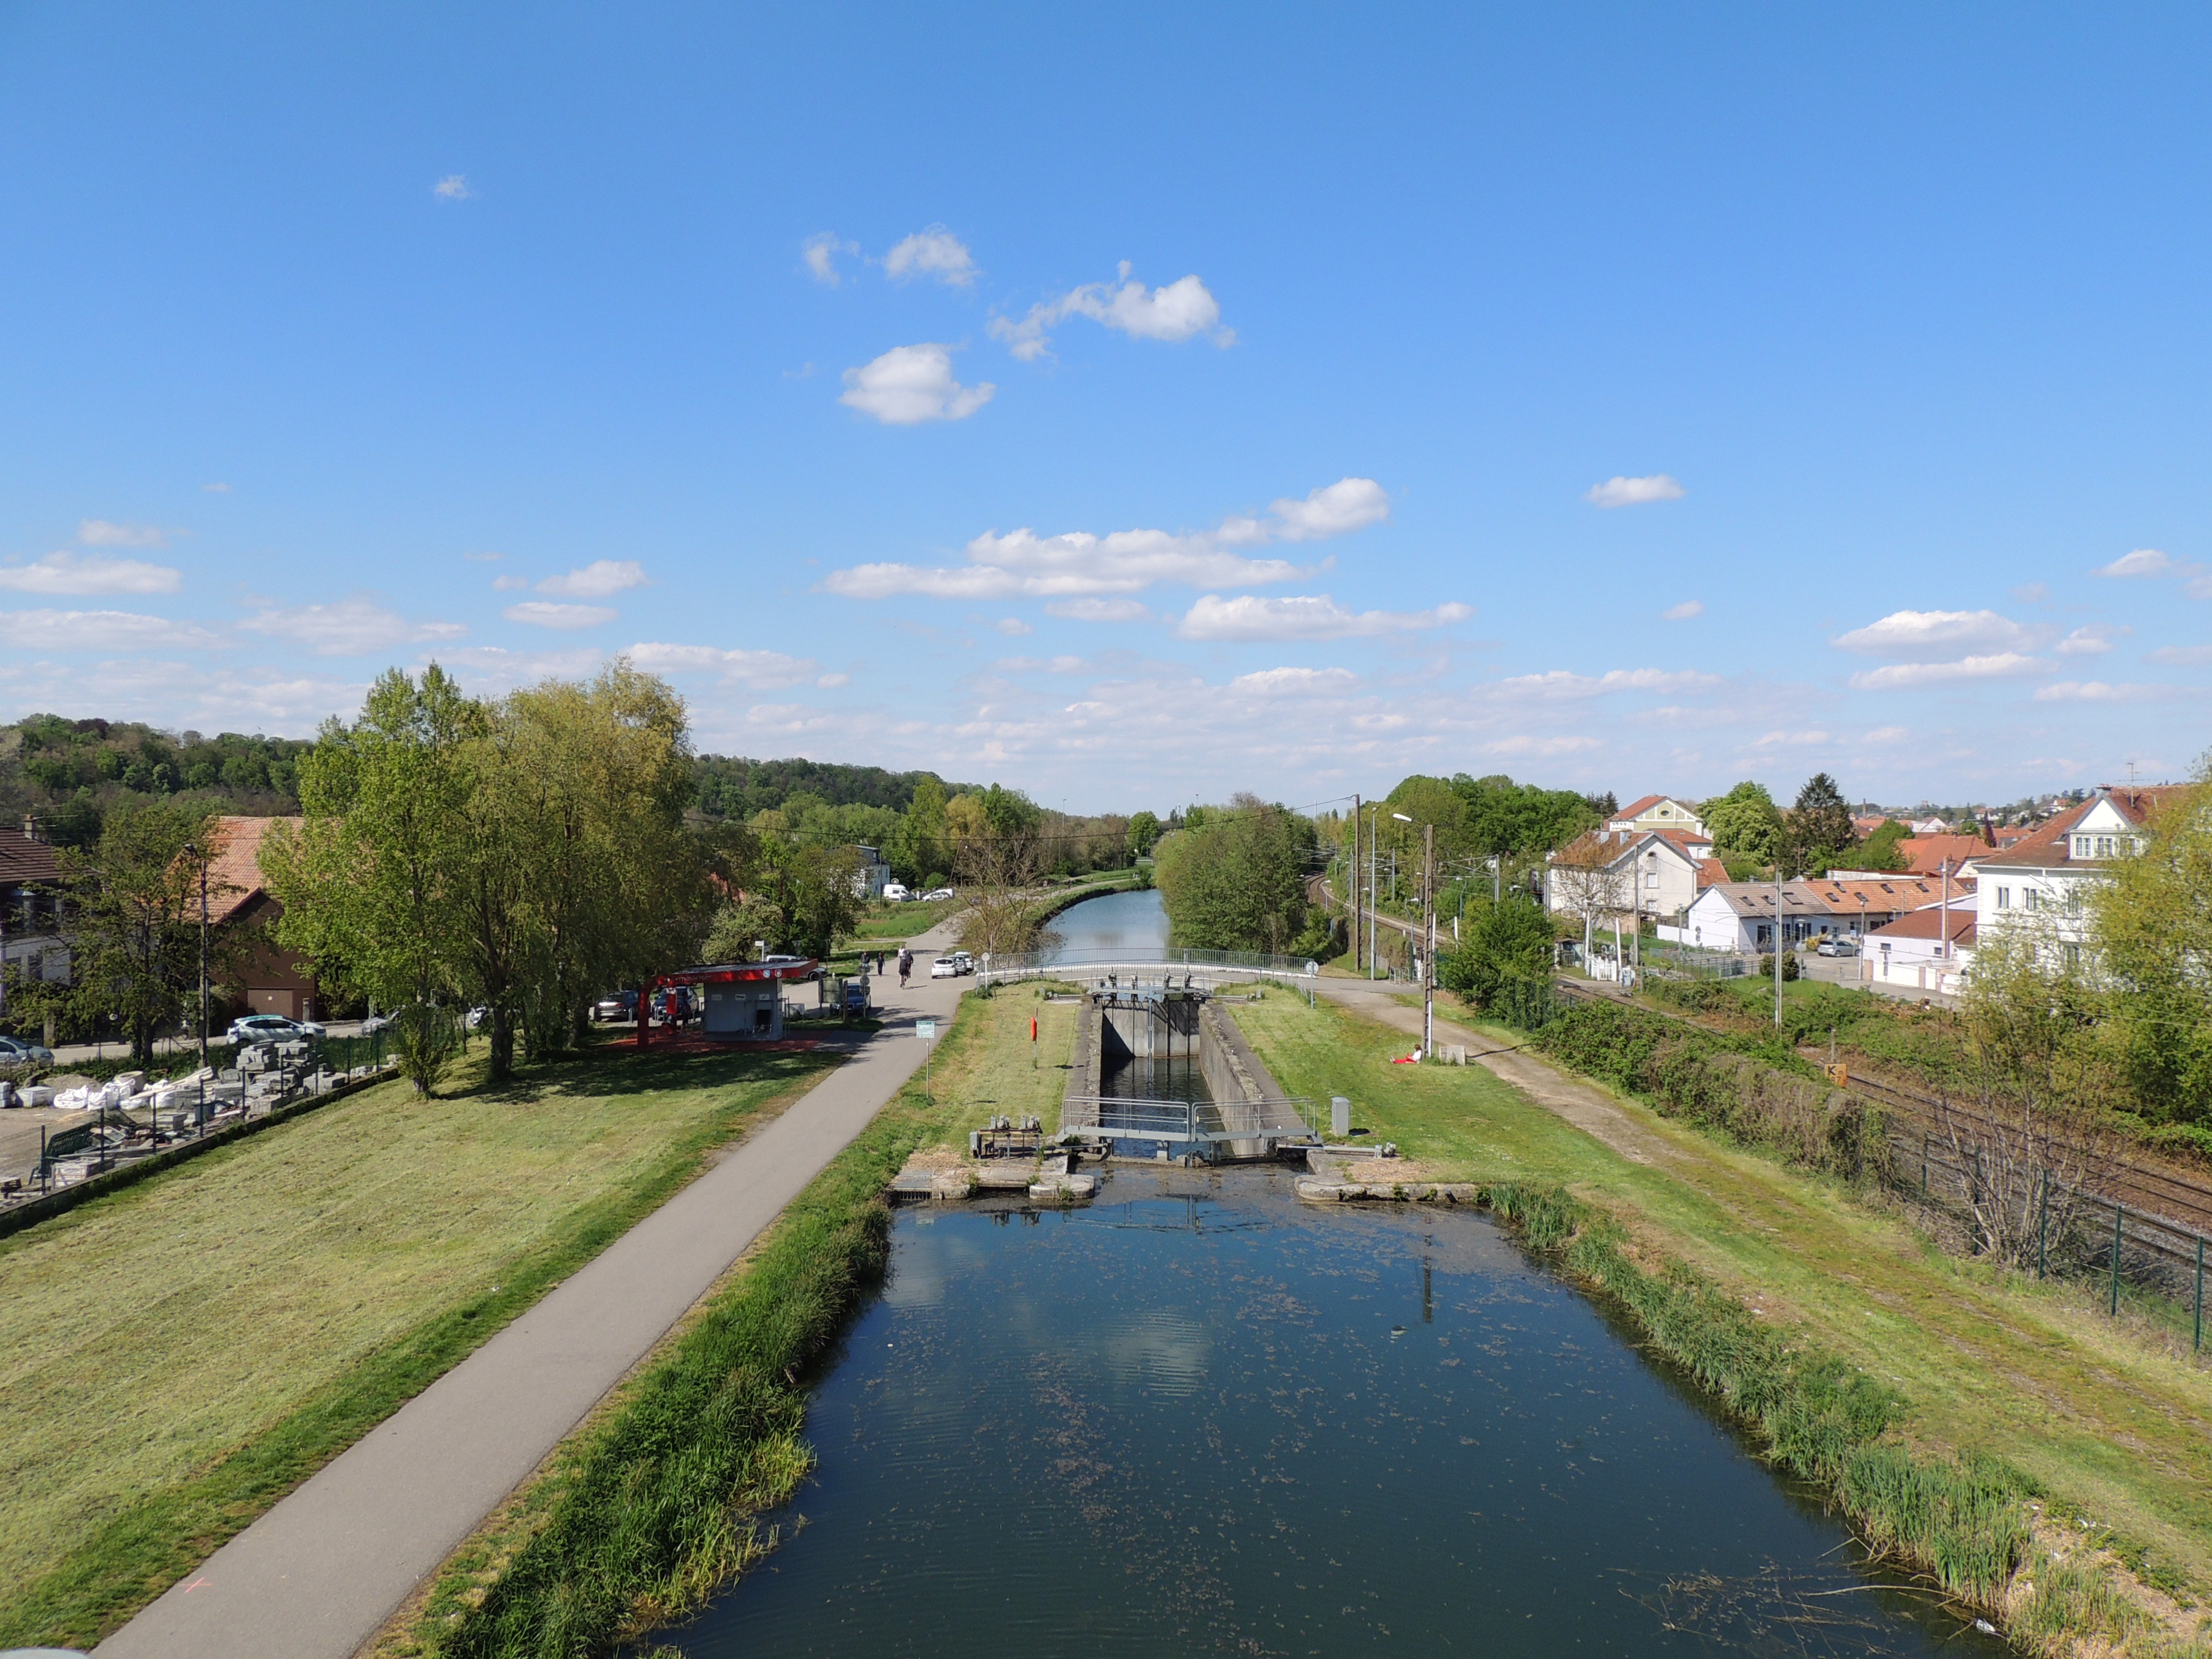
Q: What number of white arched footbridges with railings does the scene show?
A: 1